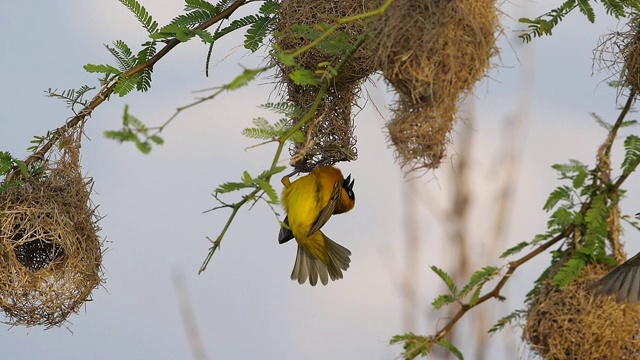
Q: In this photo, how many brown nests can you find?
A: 5